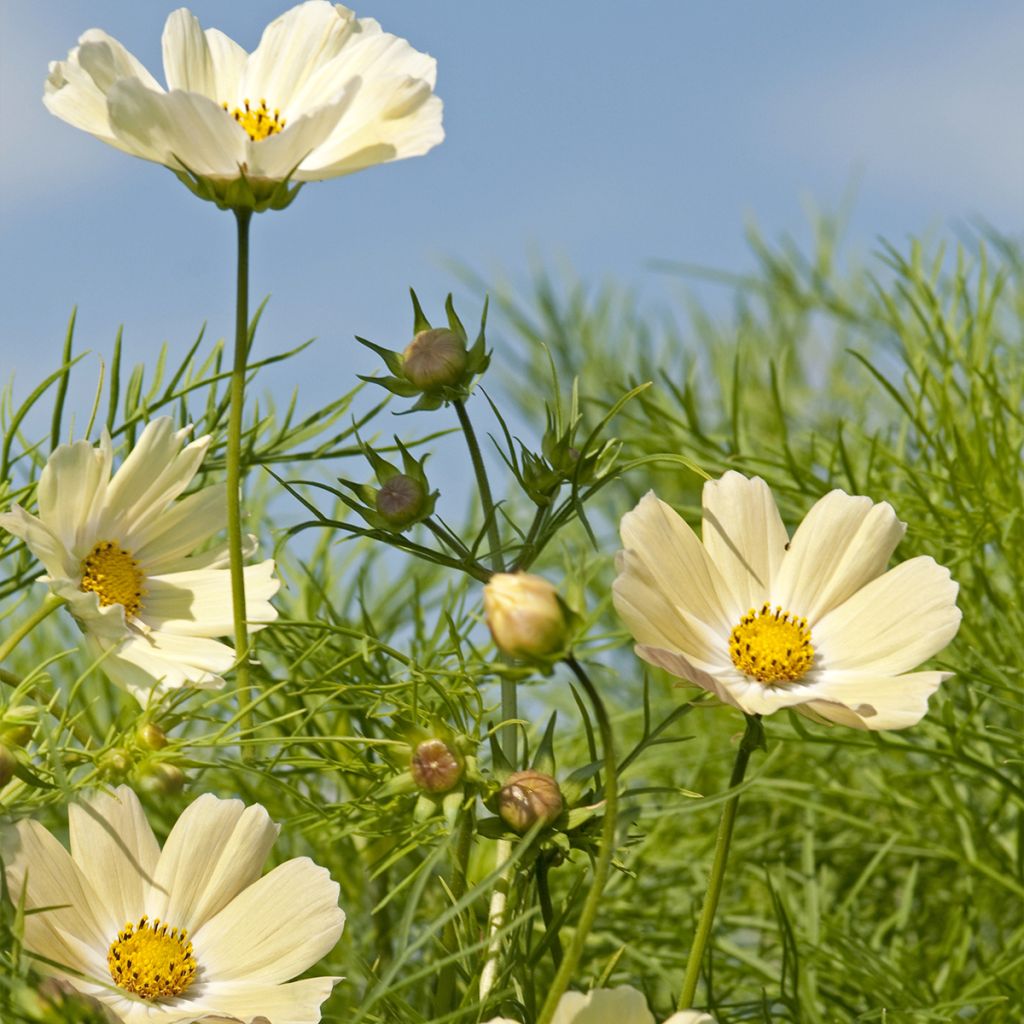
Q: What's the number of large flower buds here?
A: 5